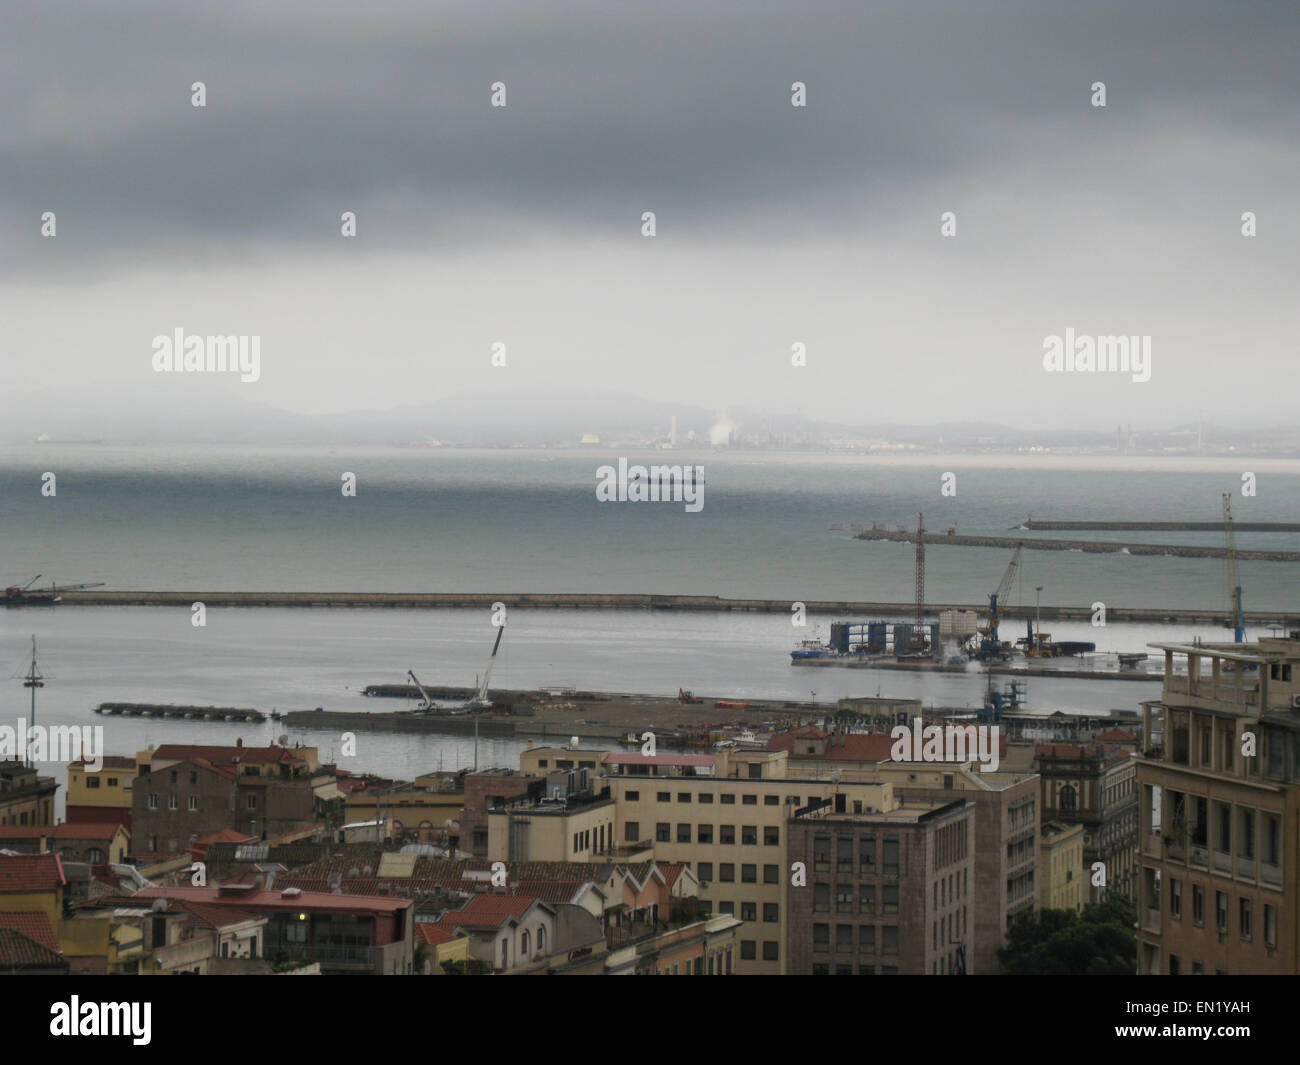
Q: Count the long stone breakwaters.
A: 3